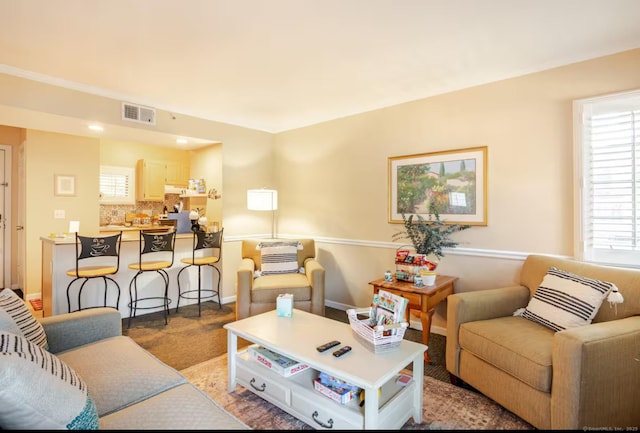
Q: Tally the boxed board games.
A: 2